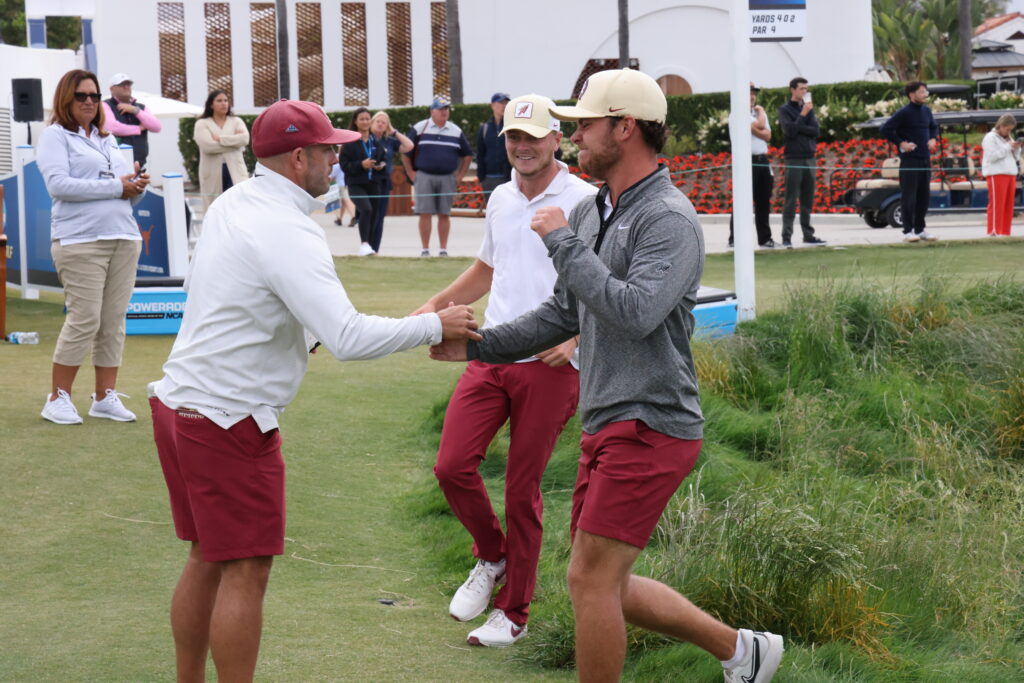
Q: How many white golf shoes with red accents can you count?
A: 2